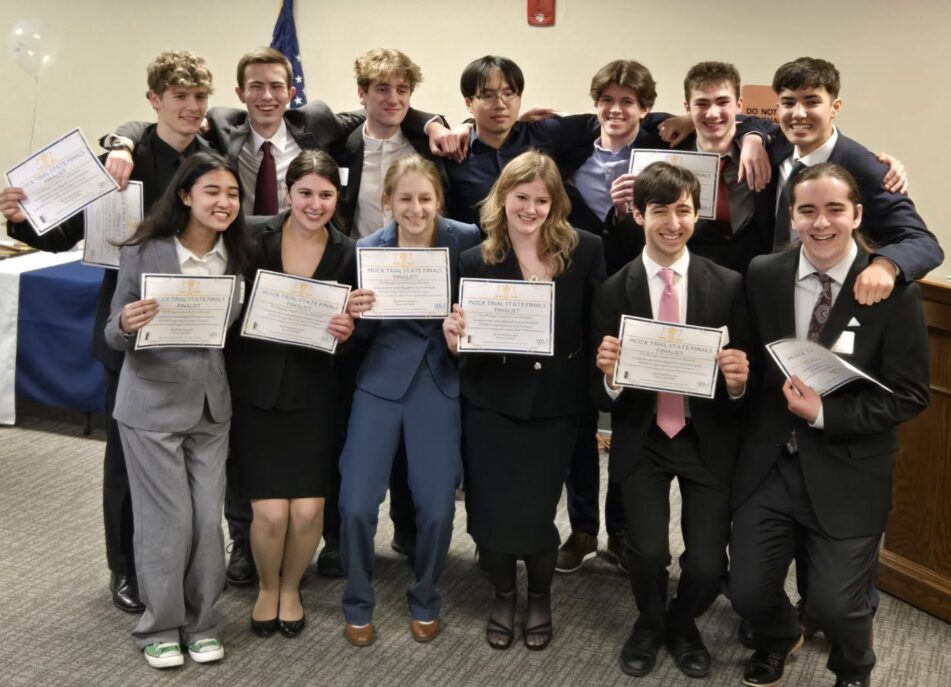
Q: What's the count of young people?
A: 13